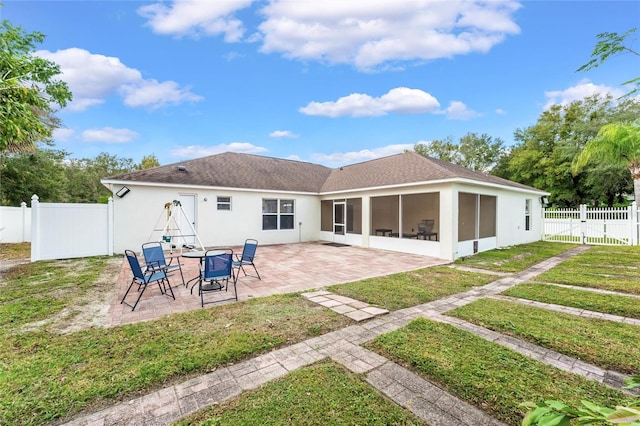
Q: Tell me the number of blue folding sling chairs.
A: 4